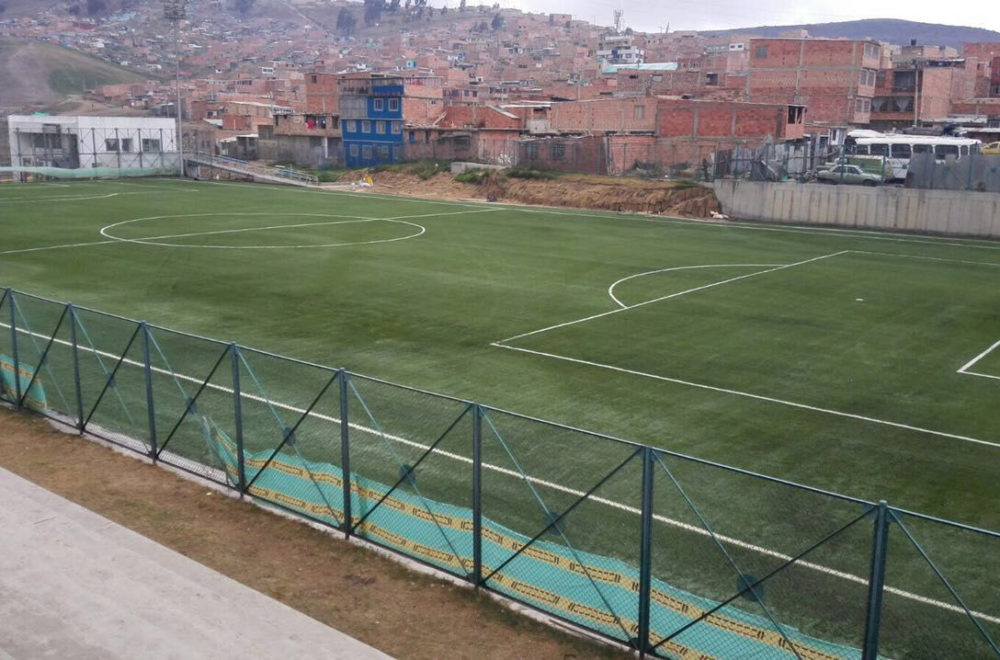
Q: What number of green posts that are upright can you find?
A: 8